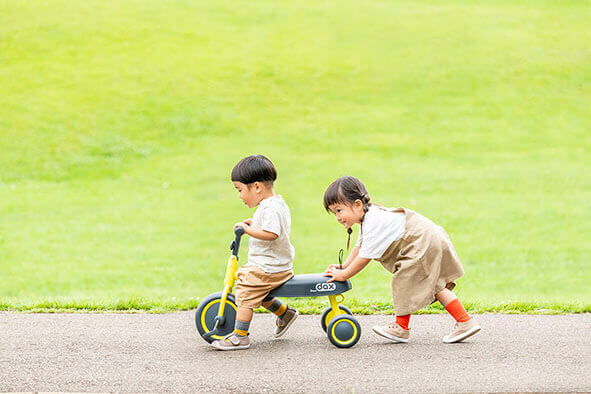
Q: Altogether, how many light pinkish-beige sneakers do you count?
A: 2